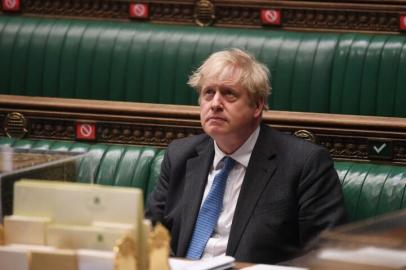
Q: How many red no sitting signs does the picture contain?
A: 5